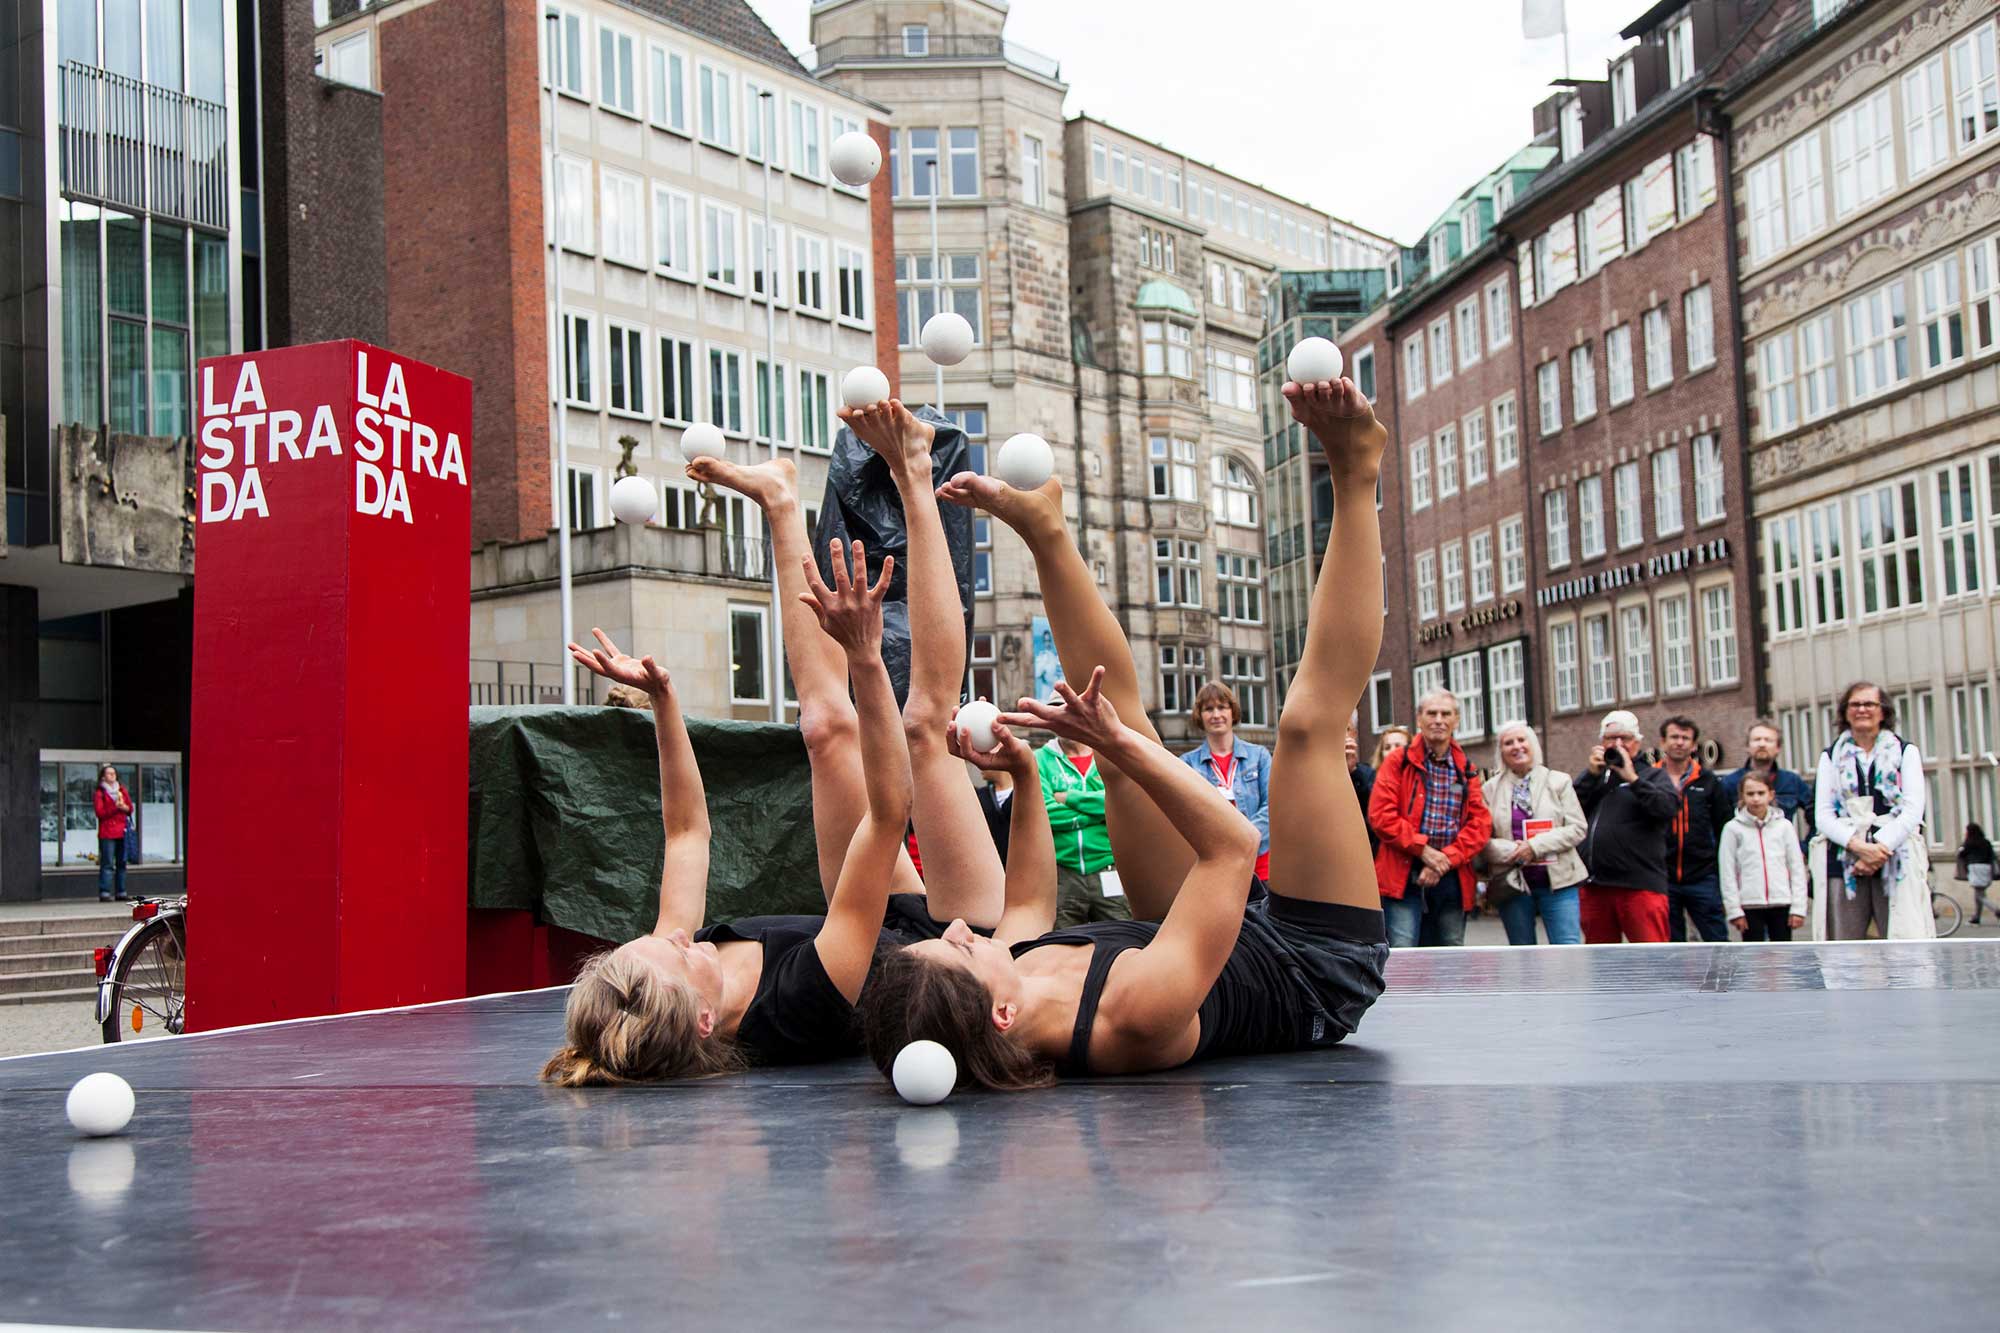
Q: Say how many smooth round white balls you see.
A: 10